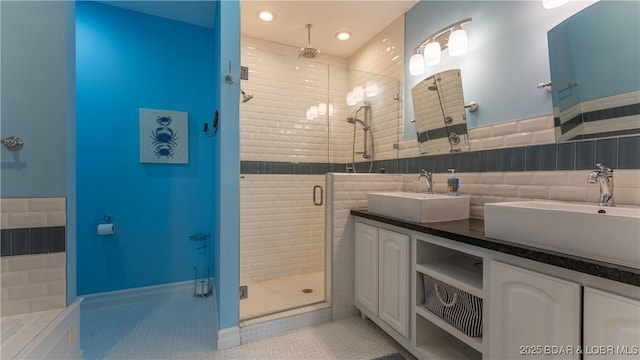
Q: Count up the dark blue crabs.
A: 3